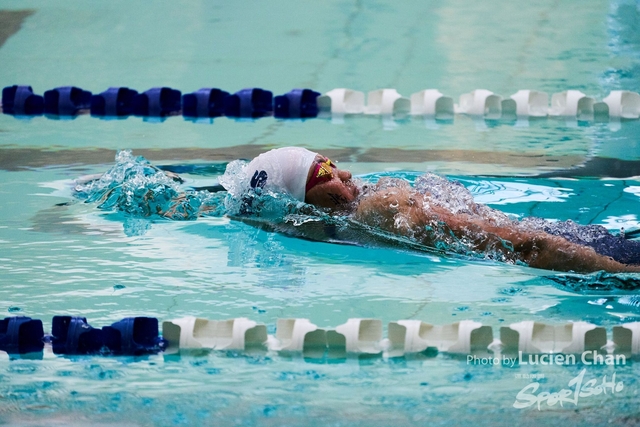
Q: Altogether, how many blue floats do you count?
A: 10